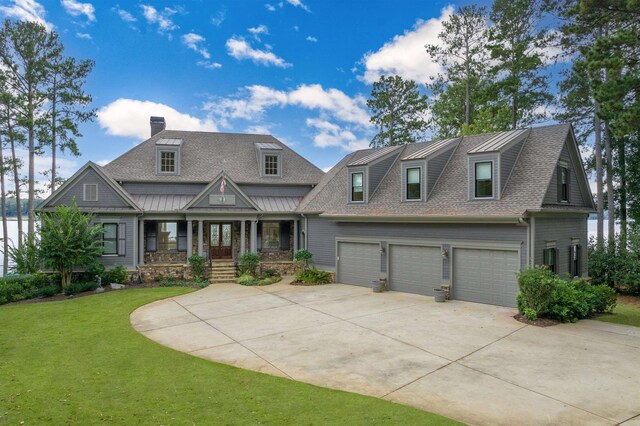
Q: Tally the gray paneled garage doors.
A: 3